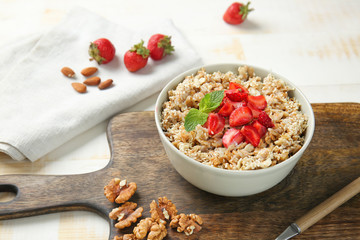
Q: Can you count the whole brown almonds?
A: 5